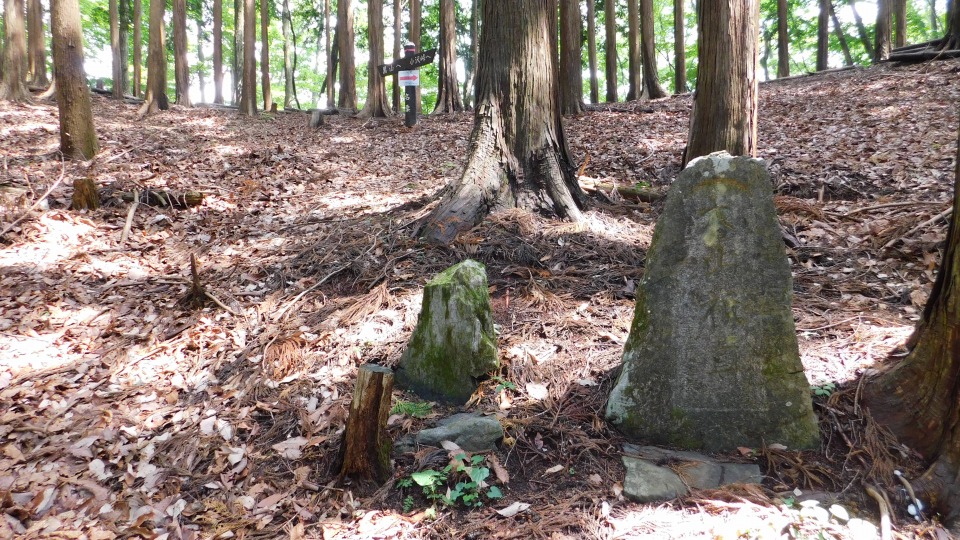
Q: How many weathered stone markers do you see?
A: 2